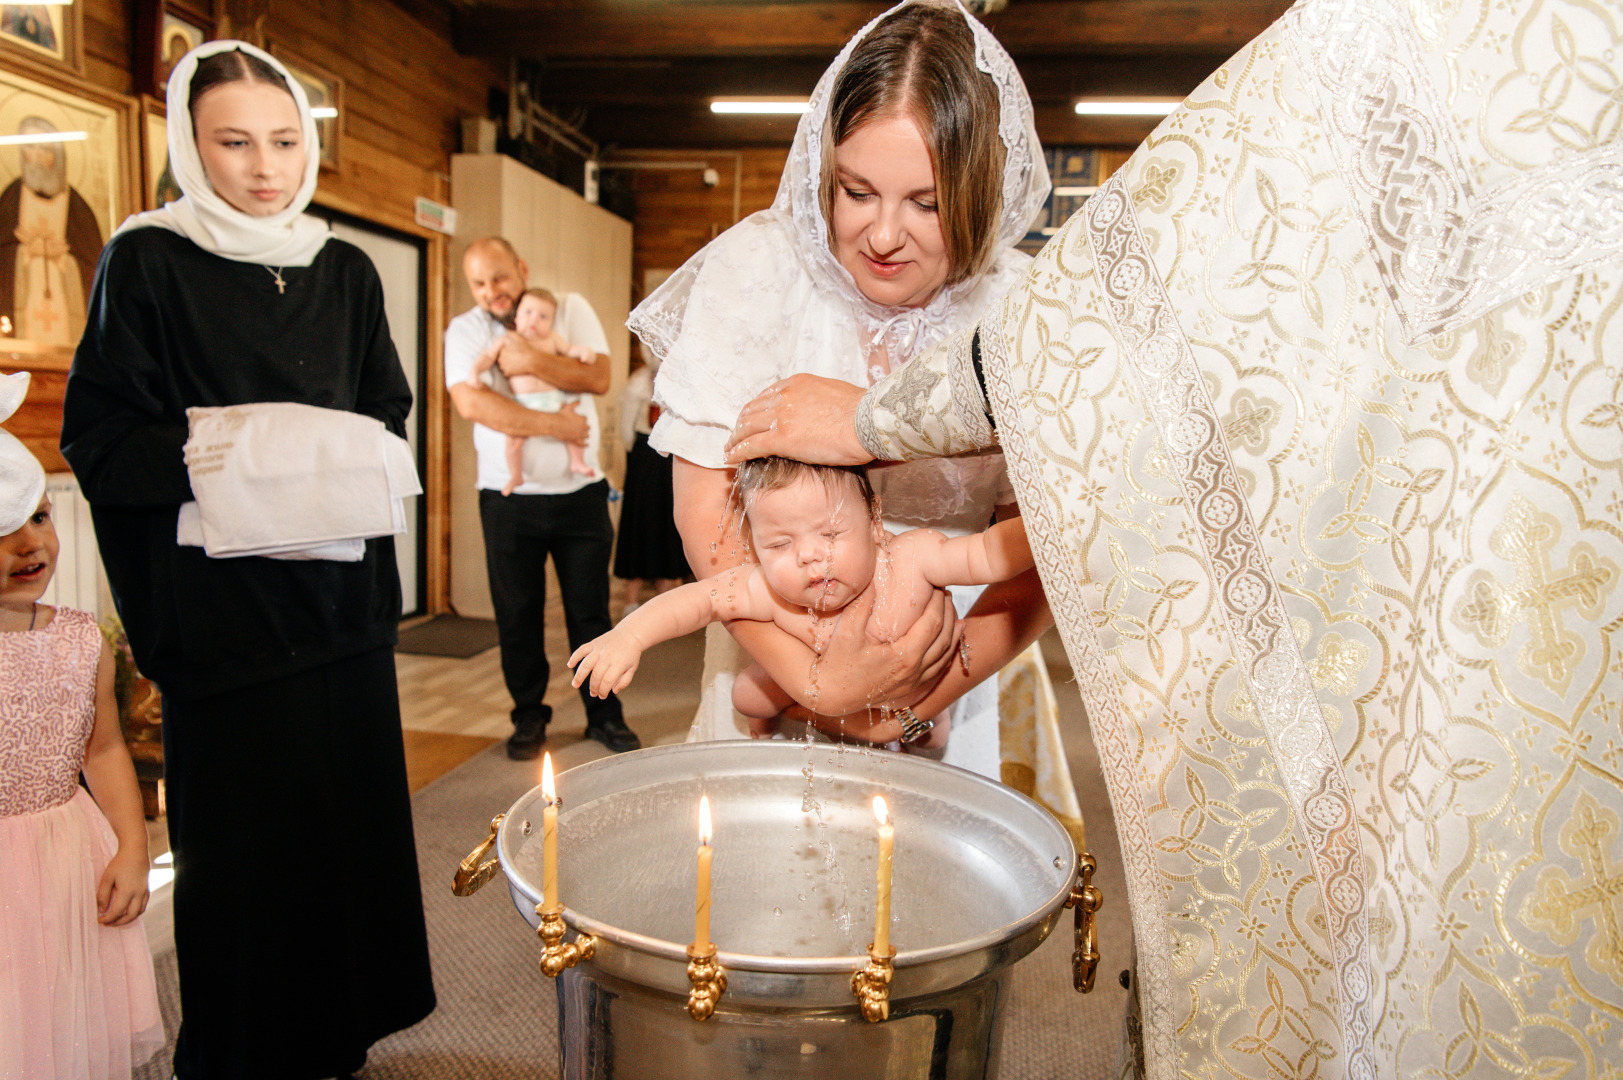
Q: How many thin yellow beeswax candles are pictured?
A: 3